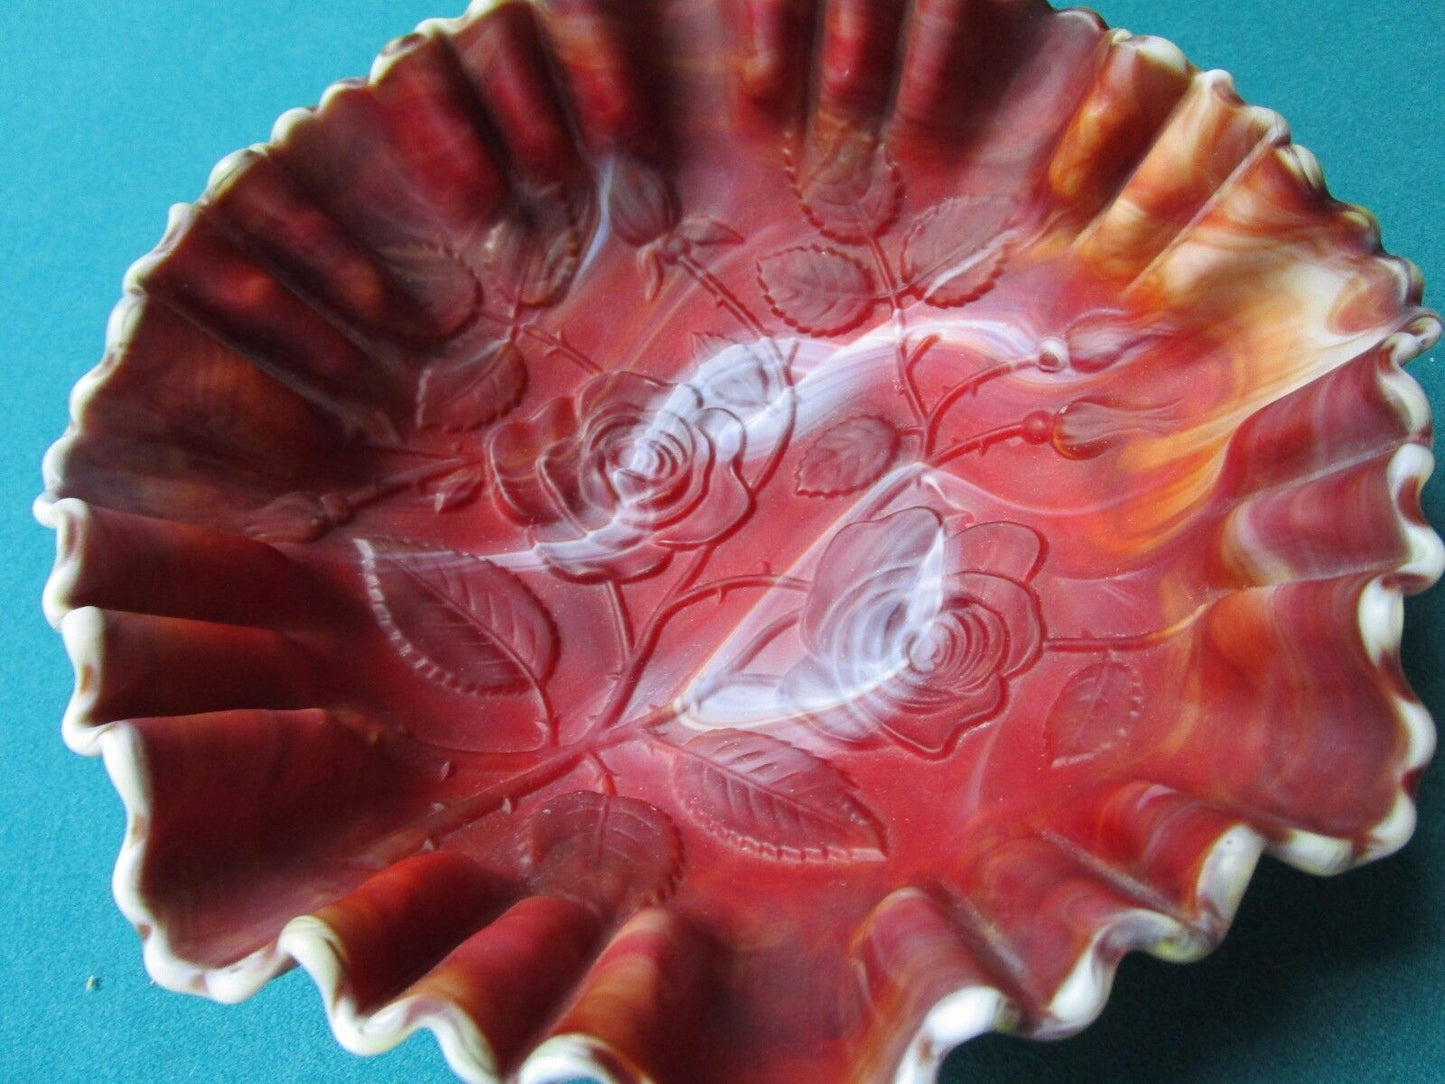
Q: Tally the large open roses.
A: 2